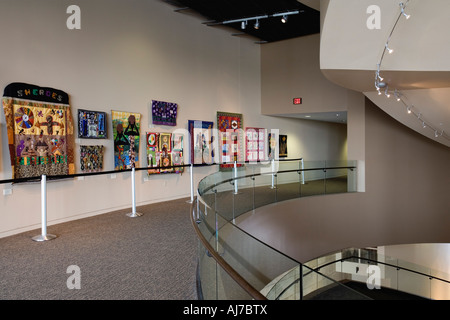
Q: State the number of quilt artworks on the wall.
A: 11